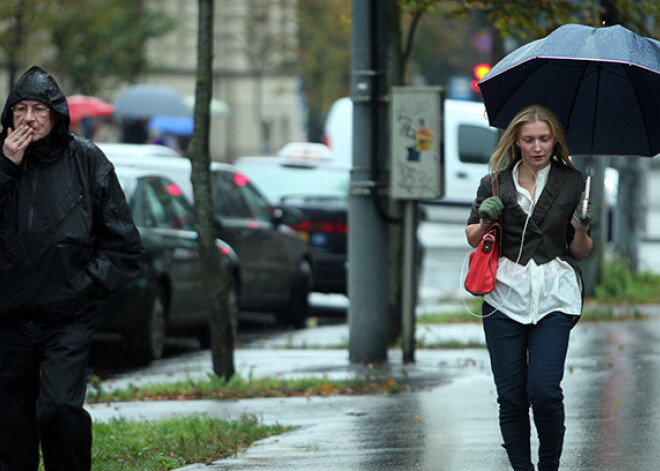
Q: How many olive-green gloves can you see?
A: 2